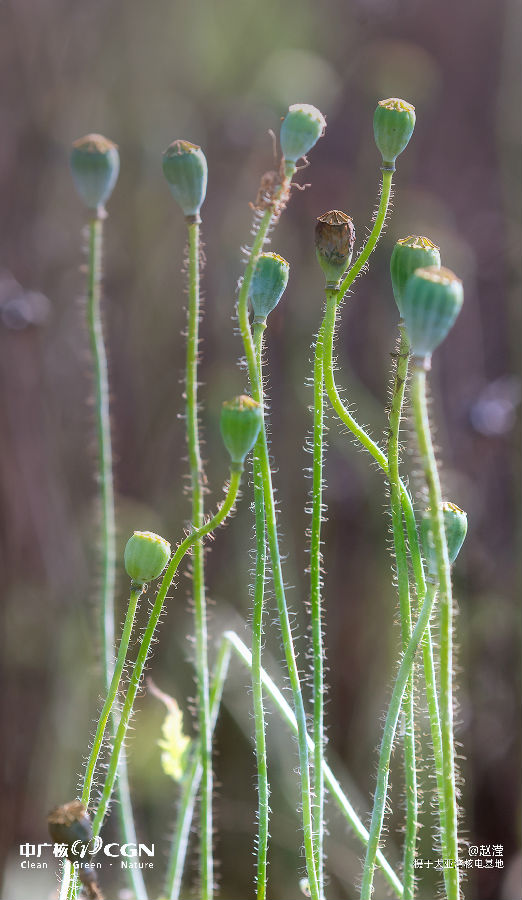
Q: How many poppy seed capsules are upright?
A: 12